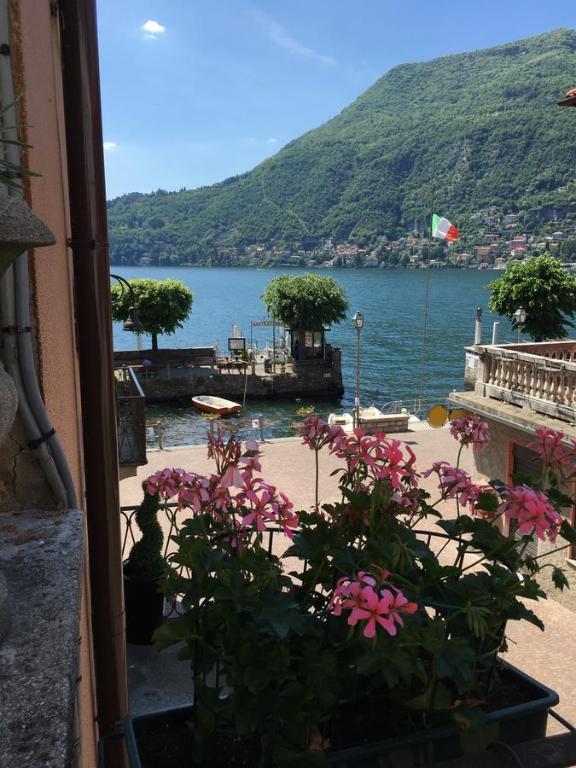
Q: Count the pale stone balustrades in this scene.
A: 1